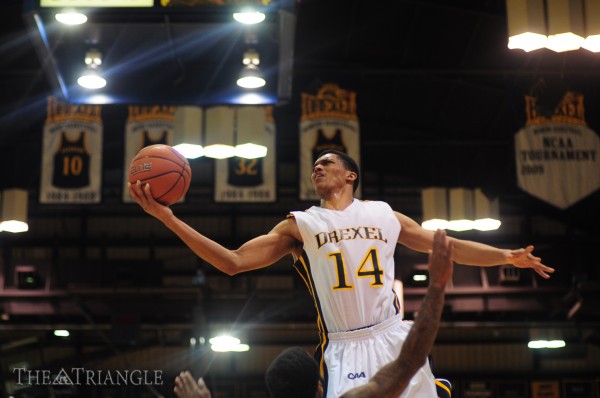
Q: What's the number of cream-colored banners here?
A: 5